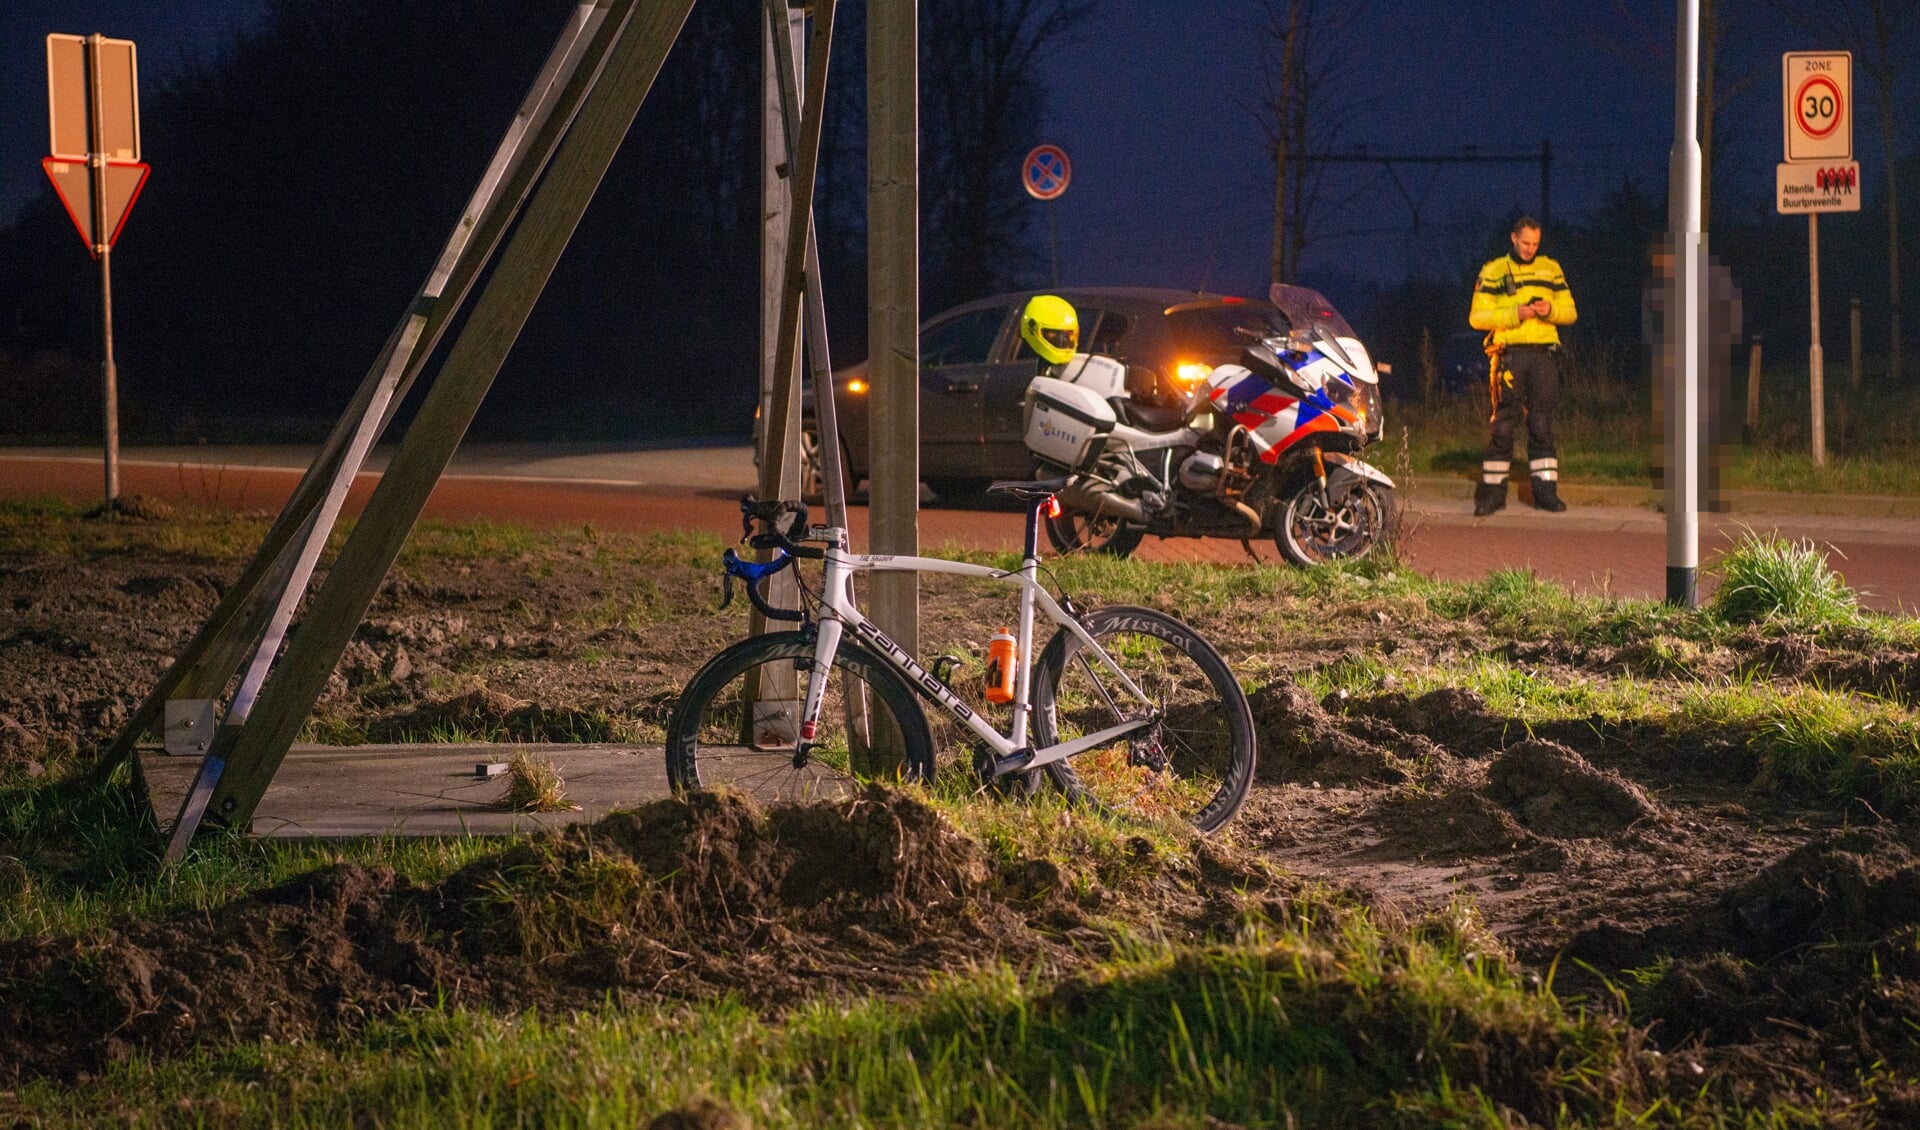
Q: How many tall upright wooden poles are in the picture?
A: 2